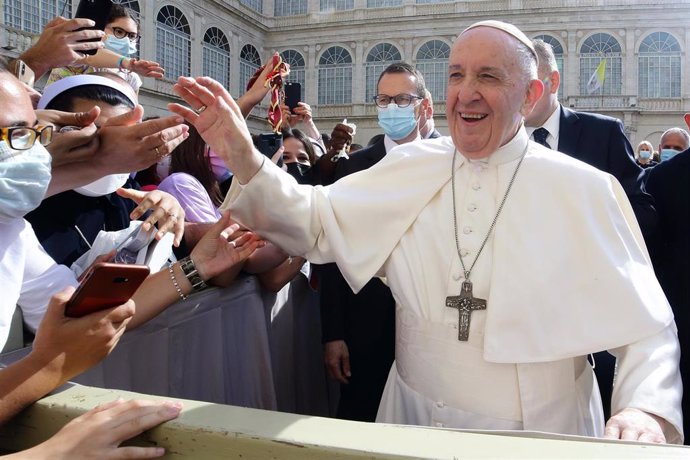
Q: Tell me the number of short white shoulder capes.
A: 1